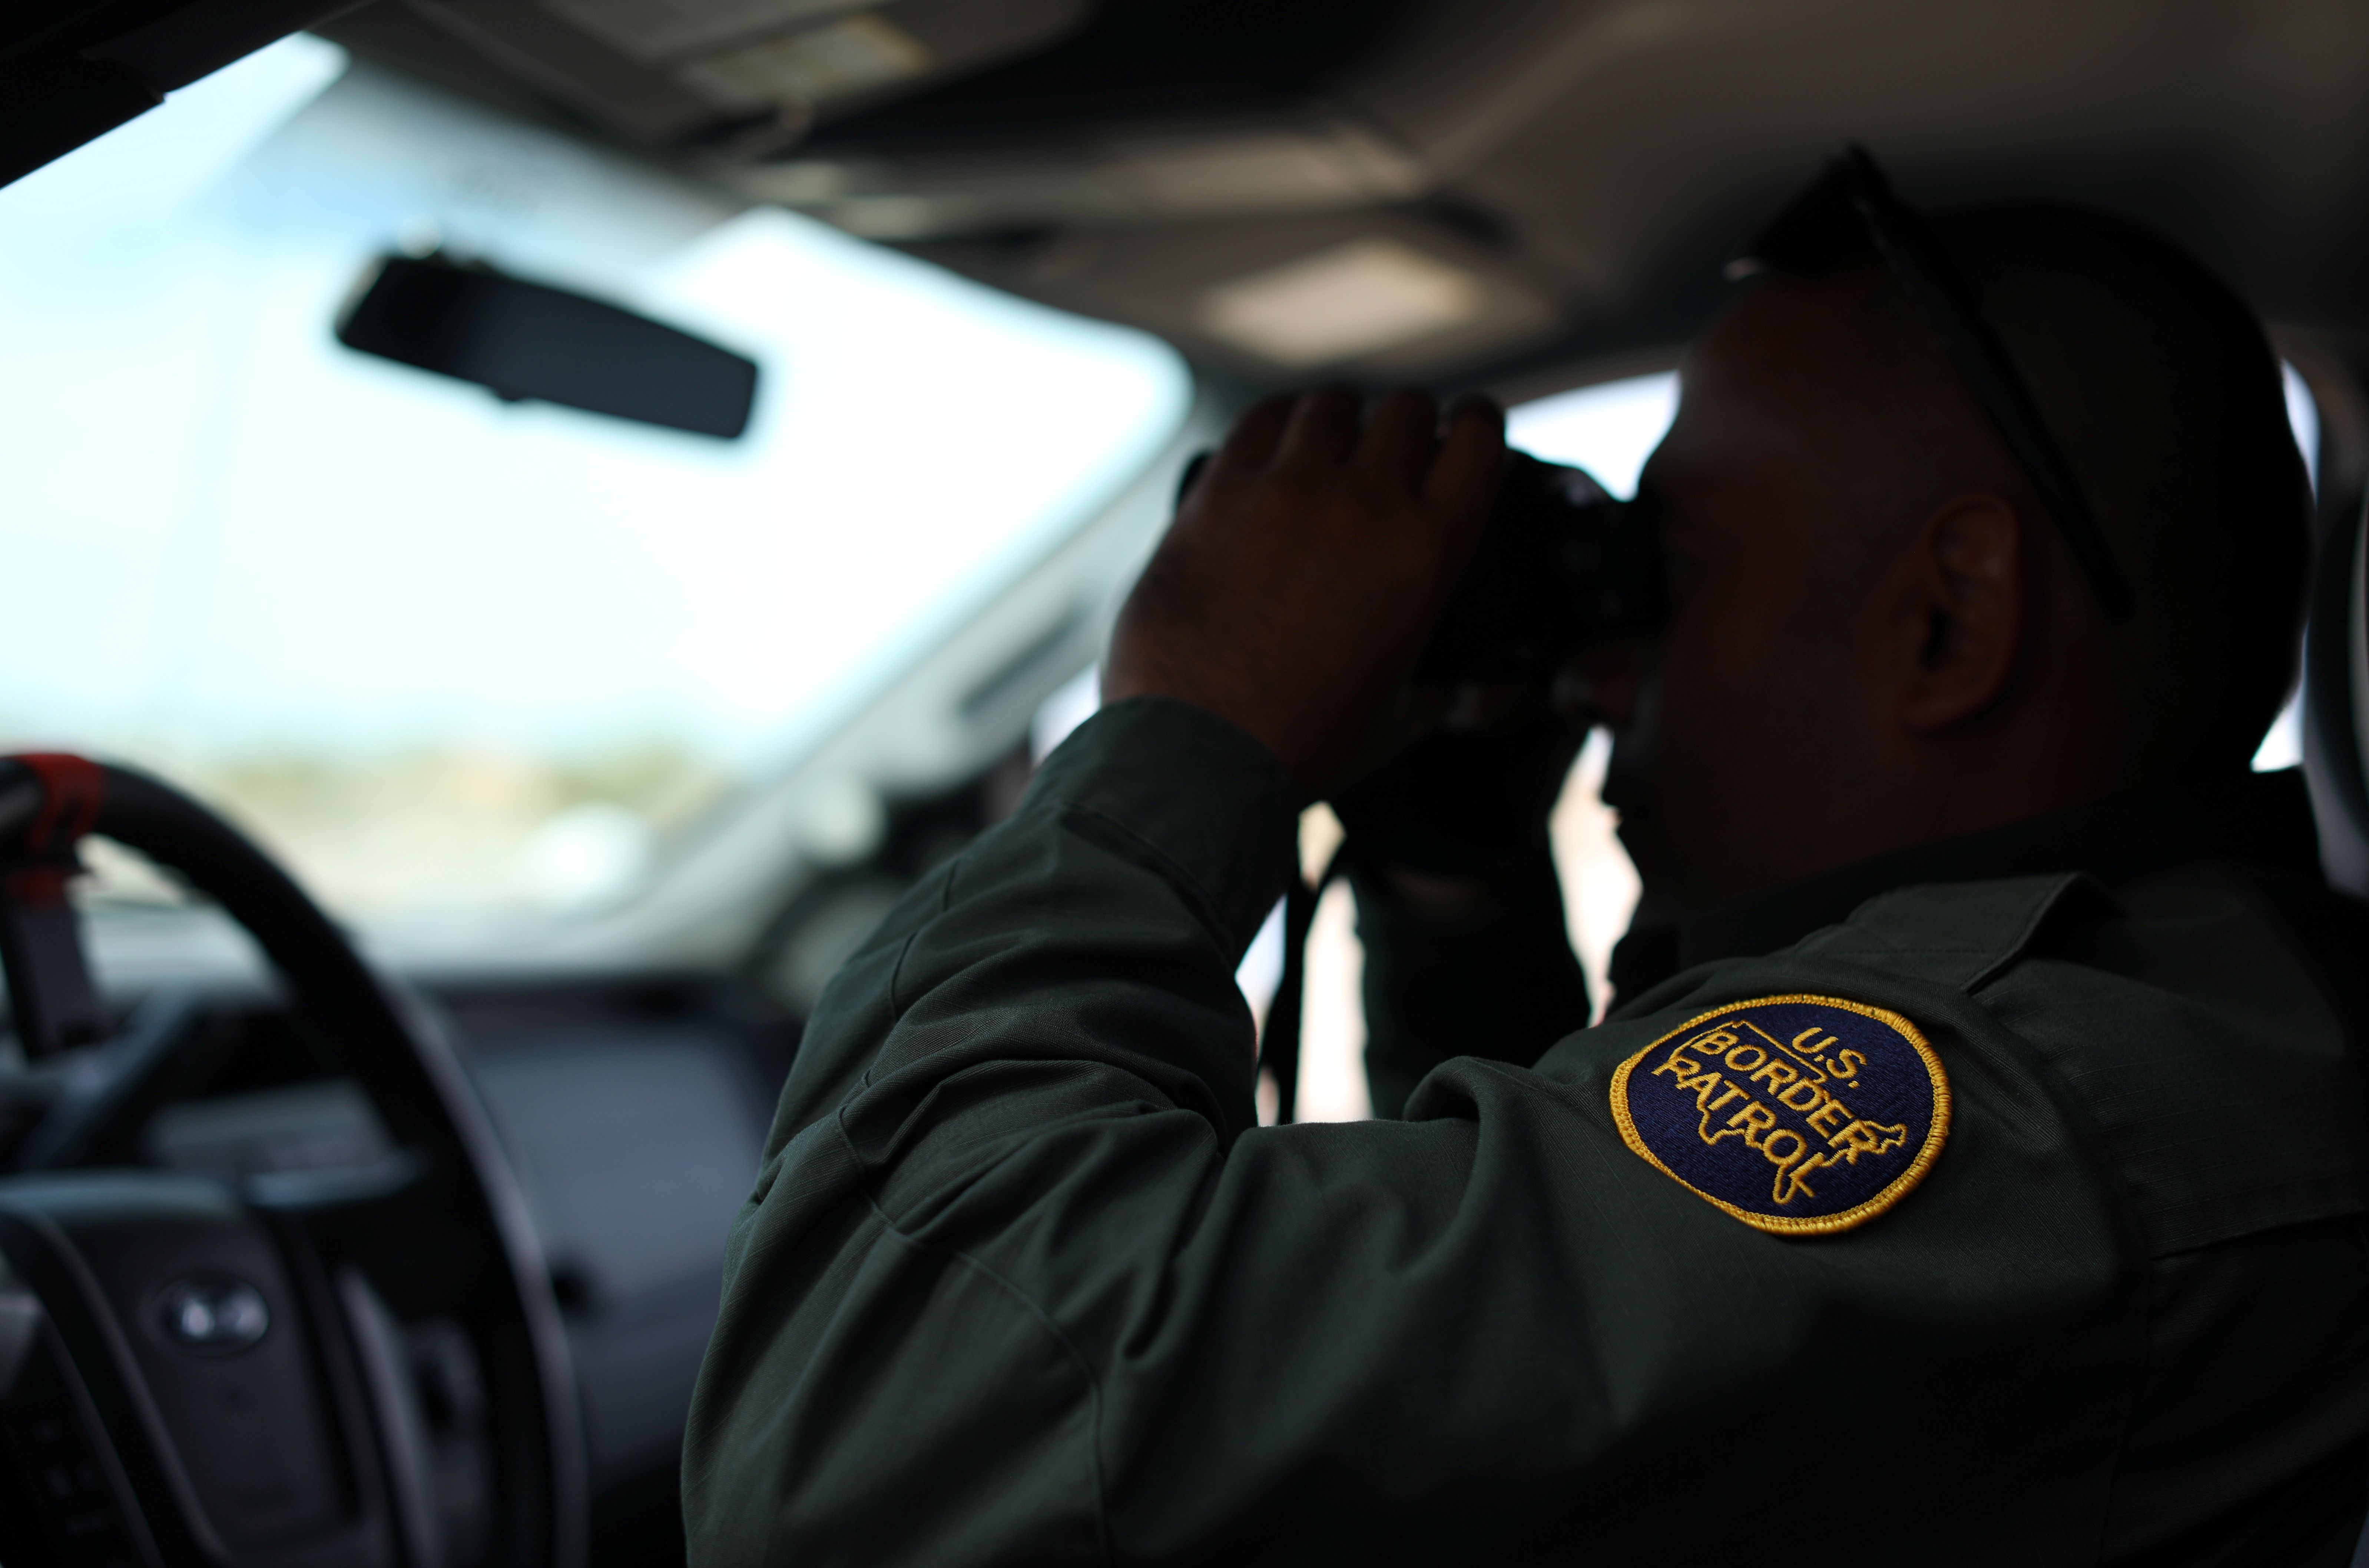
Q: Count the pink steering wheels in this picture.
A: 0